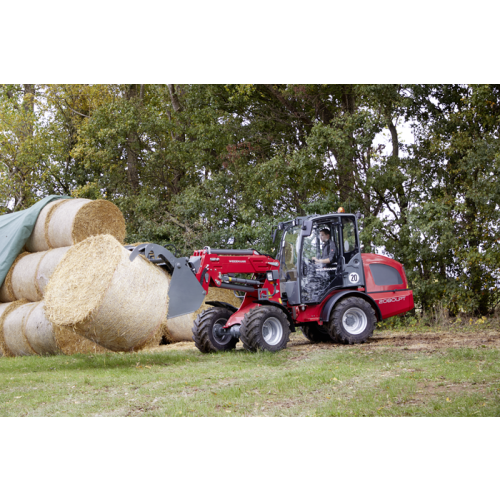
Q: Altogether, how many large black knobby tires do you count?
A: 4